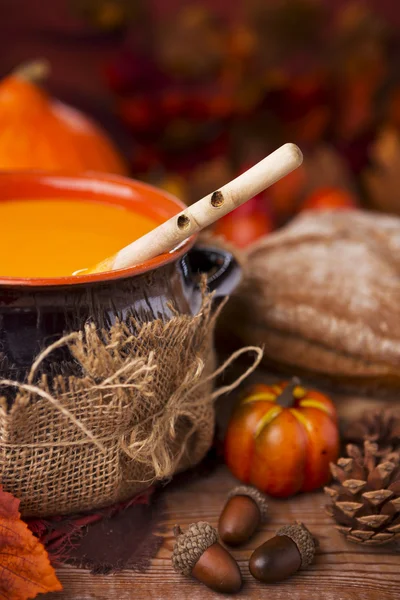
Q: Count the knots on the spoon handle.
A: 2